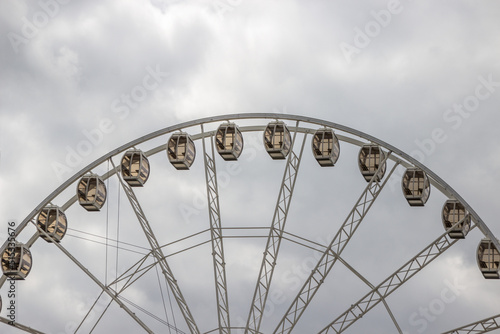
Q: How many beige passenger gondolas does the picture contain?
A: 12